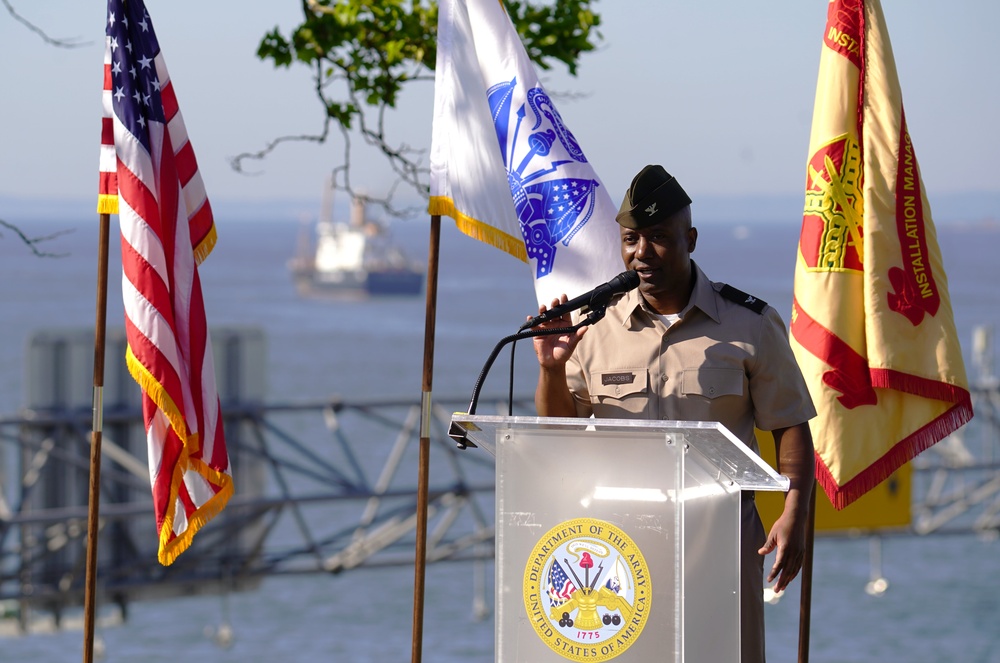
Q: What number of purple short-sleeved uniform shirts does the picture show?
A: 0